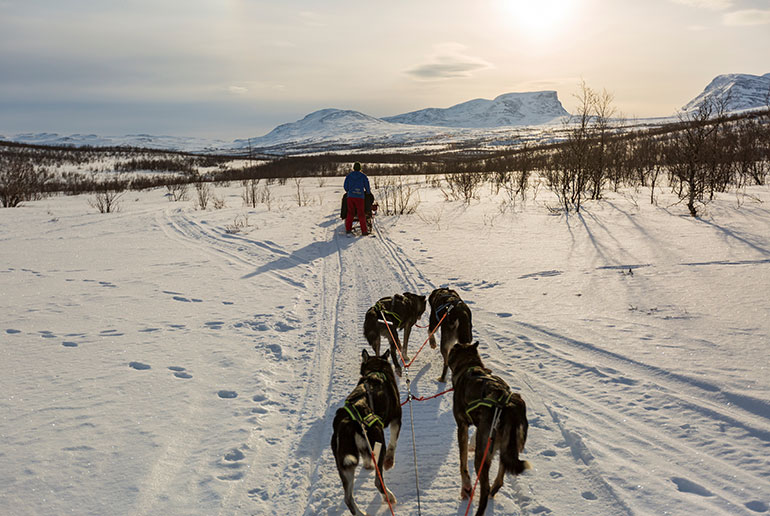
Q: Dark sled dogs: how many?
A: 4